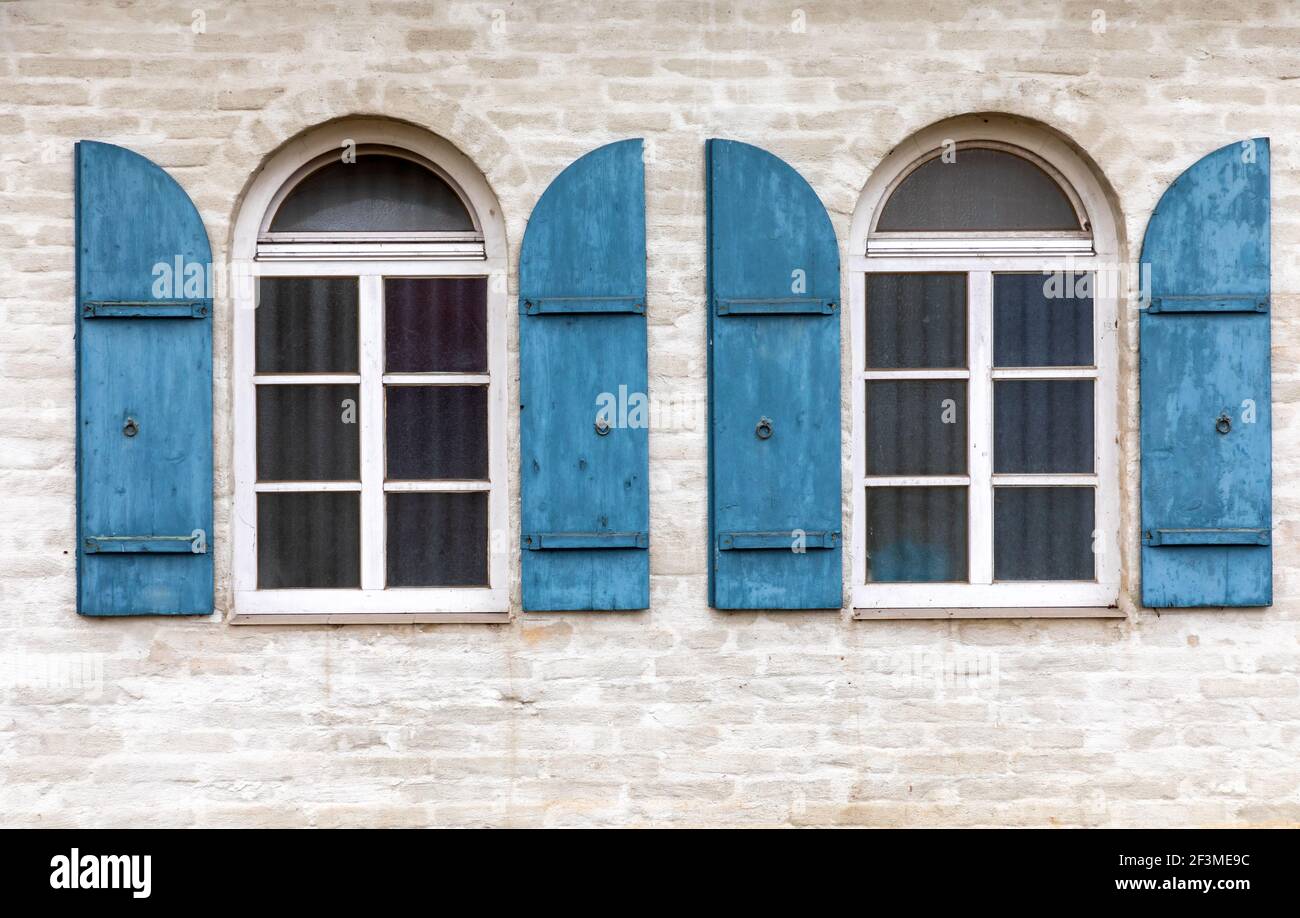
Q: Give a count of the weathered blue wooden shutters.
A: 4